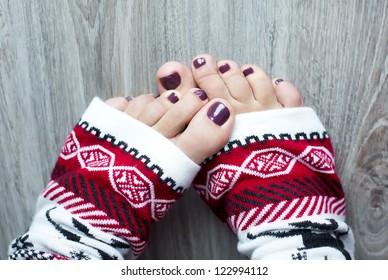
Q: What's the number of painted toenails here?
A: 10